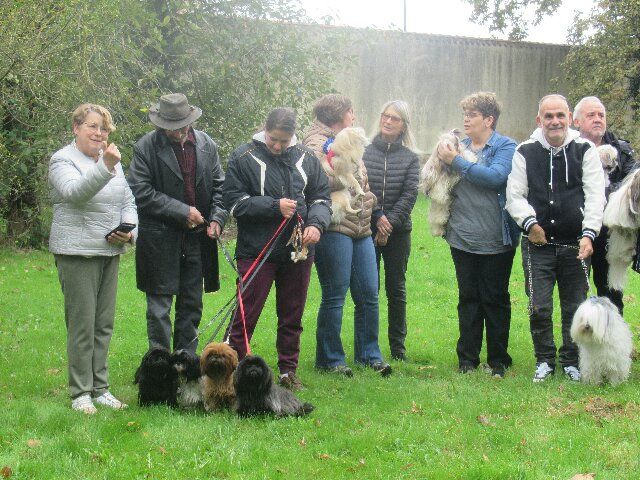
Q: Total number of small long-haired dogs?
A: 9